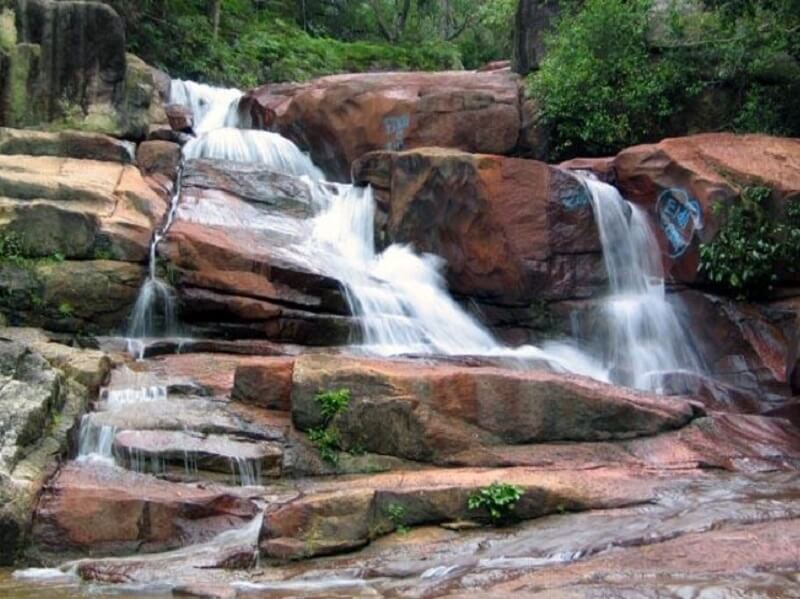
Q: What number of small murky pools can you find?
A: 1